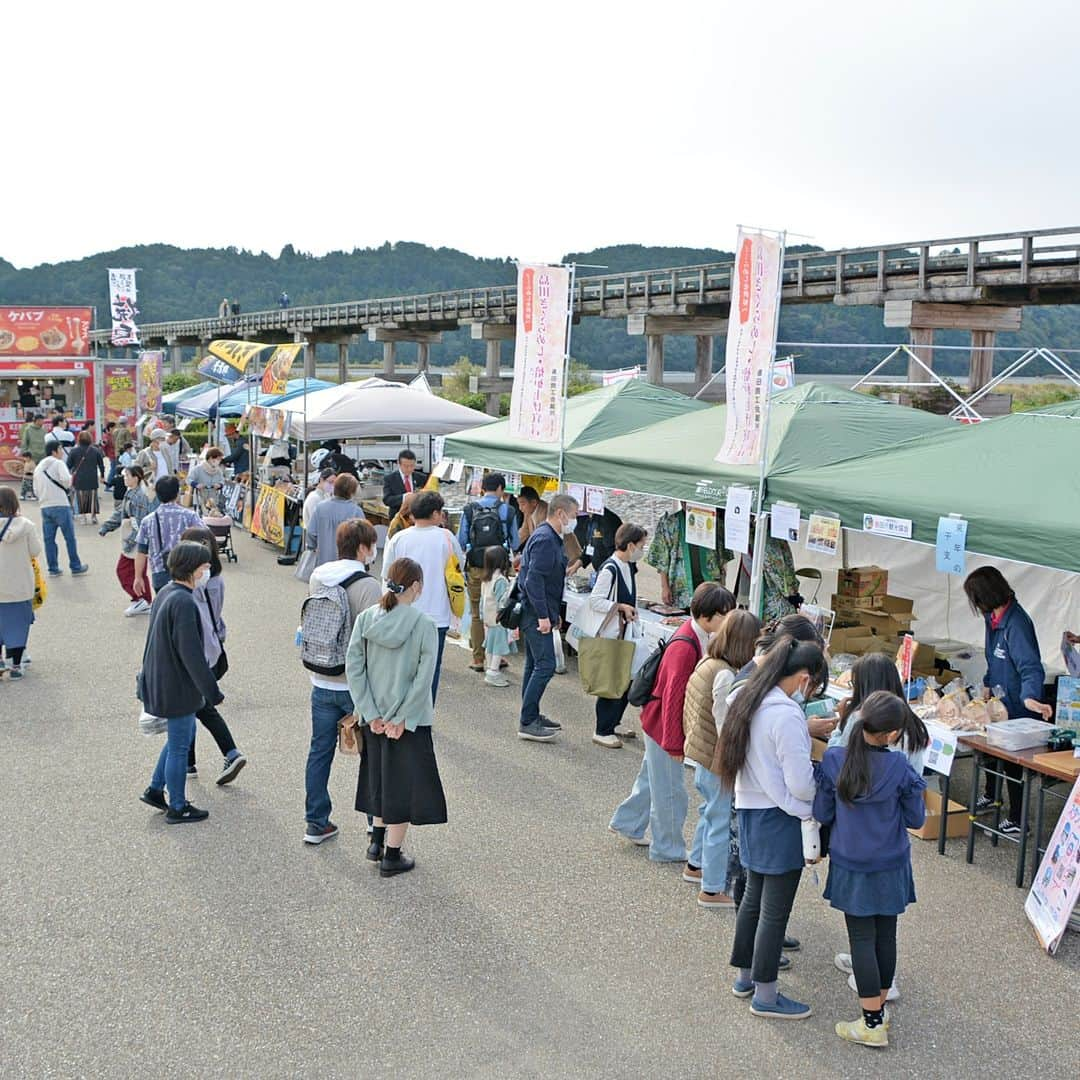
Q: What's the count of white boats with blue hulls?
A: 0